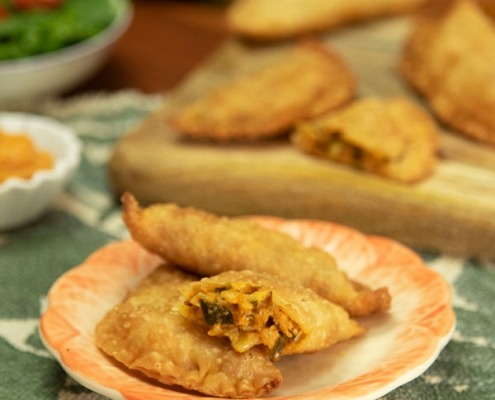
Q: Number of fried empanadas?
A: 7